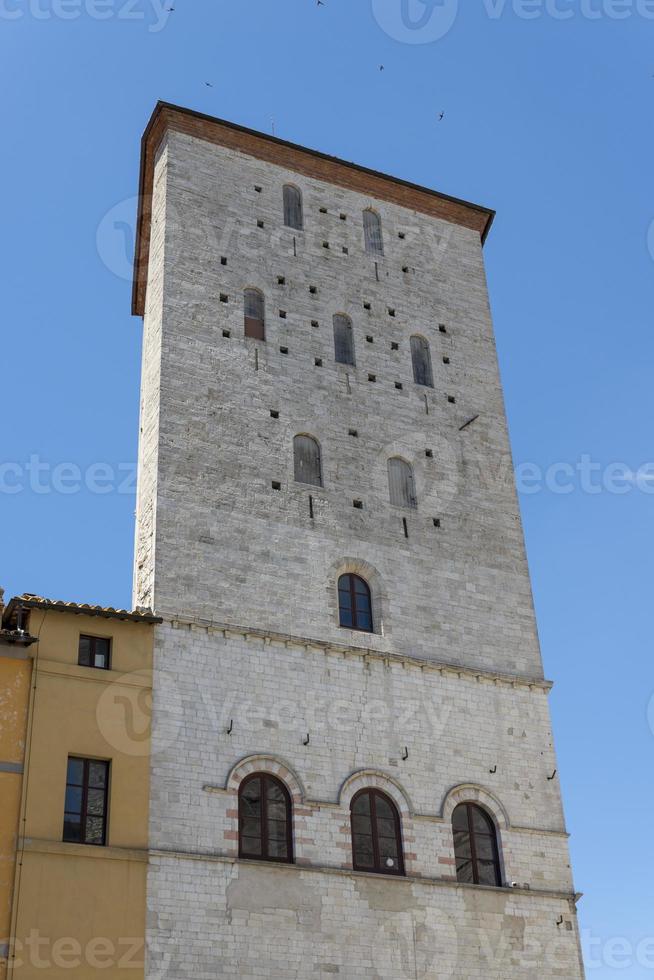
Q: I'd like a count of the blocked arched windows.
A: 7